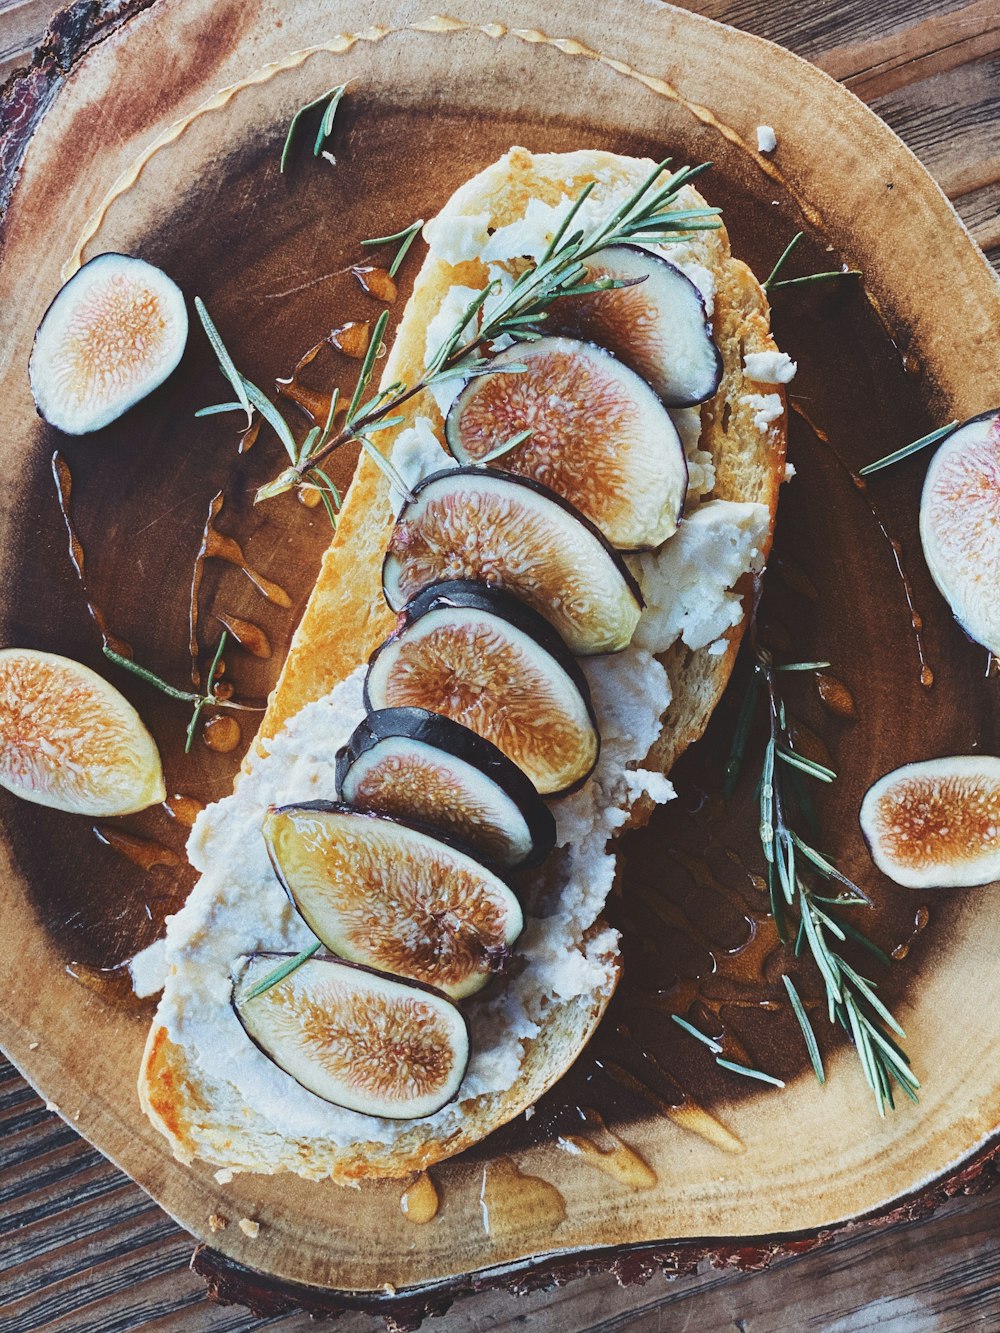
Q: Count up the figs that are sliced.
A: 11